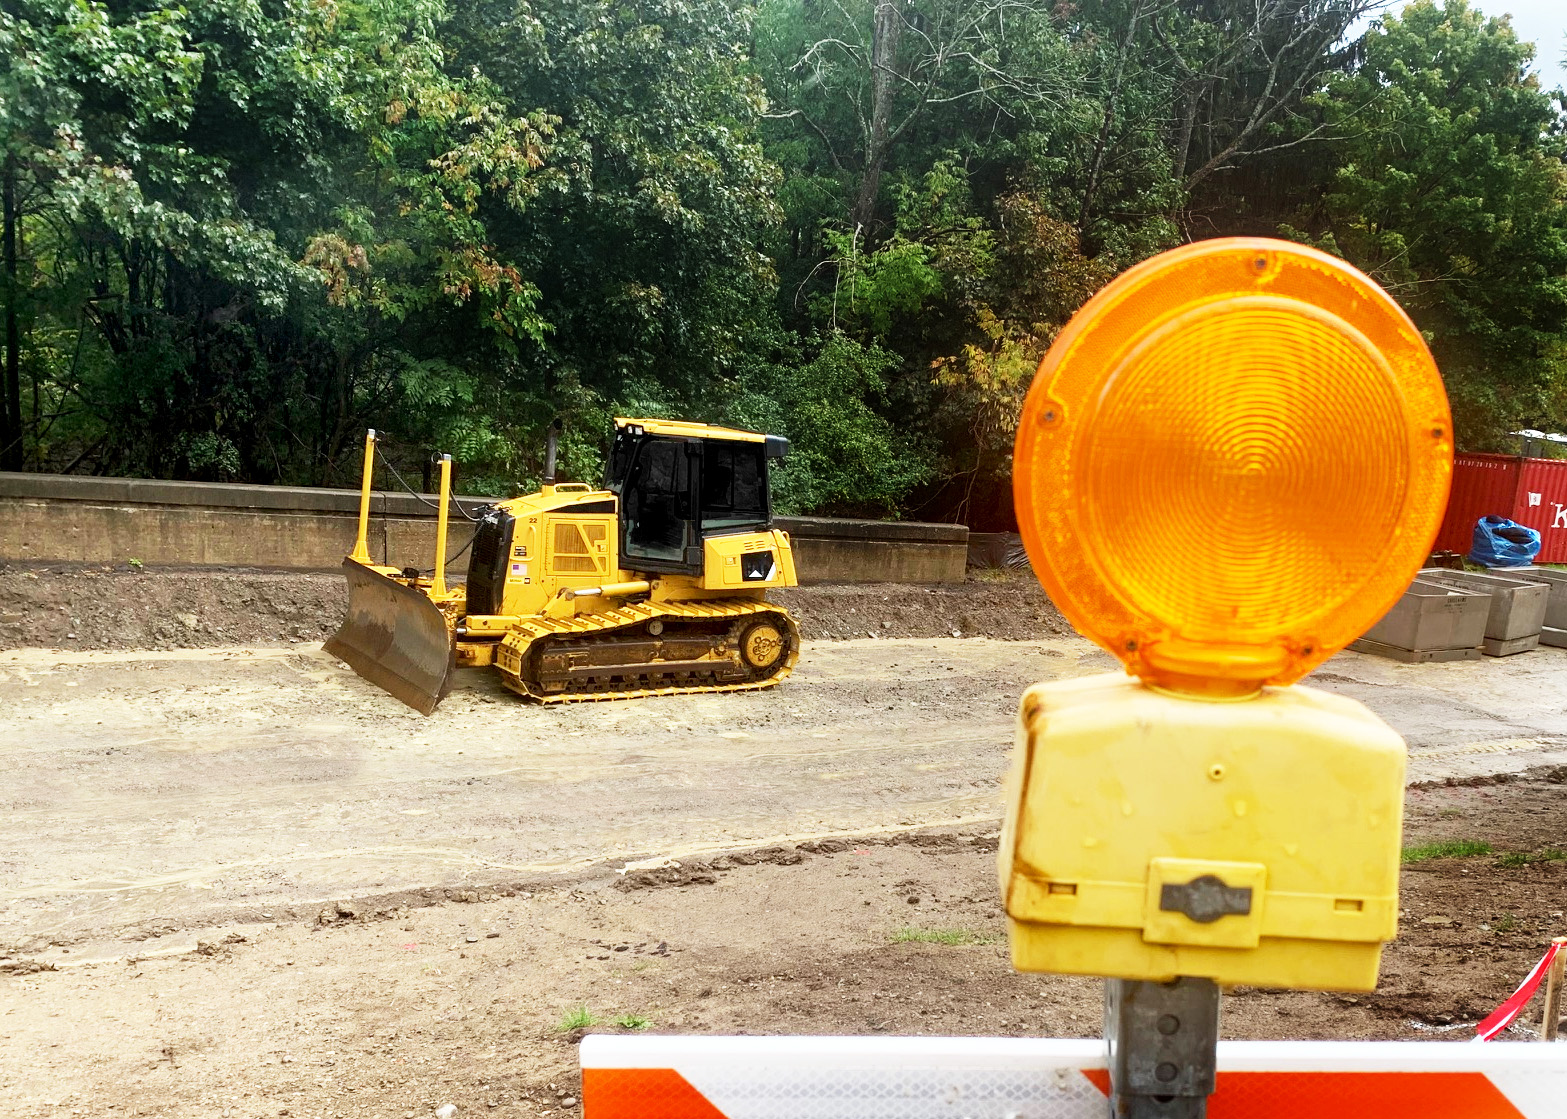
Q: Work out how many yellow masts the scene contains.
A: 2